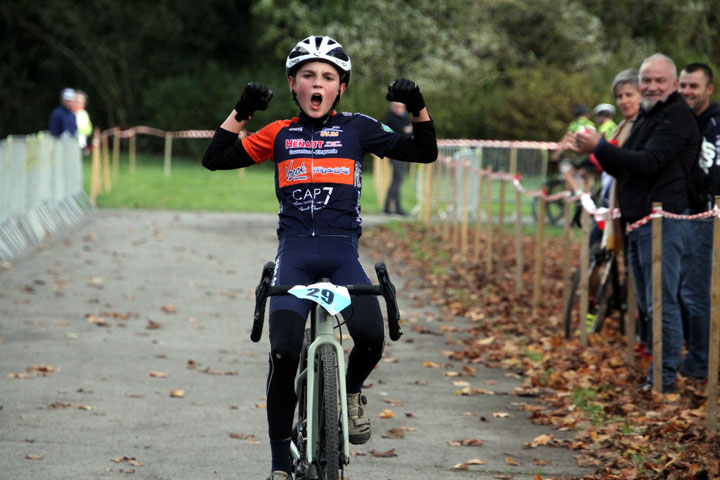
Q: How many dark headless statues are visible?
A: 0